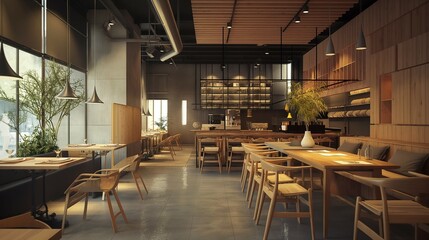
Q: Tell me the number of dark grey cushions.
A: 3